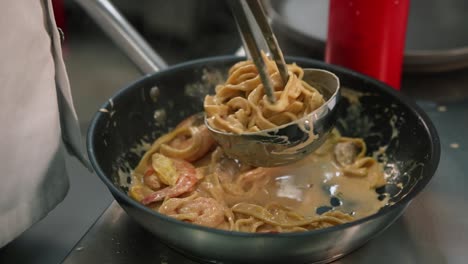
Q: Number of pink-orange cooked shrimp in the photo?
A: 3